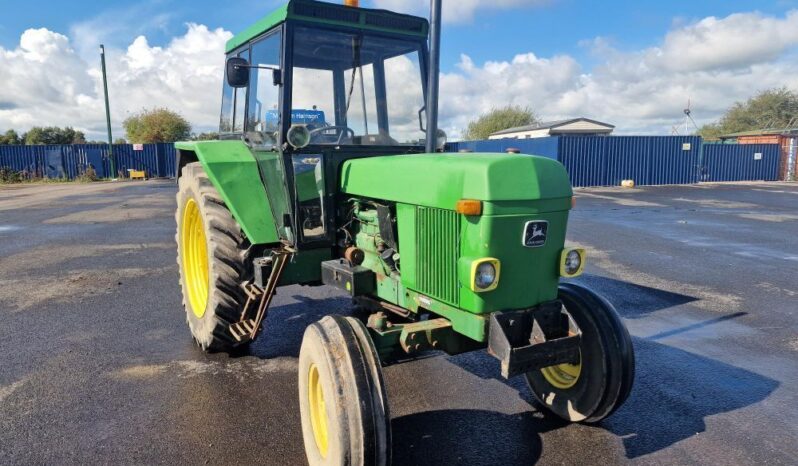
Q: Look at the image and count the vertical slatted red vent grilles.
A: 0